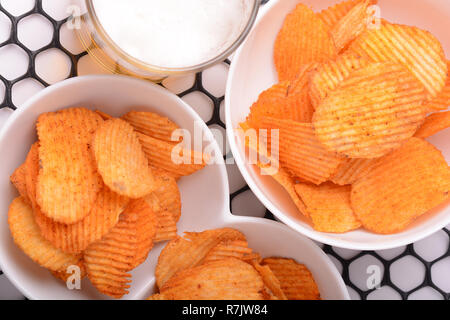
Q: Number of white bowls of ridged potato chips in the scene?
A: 3